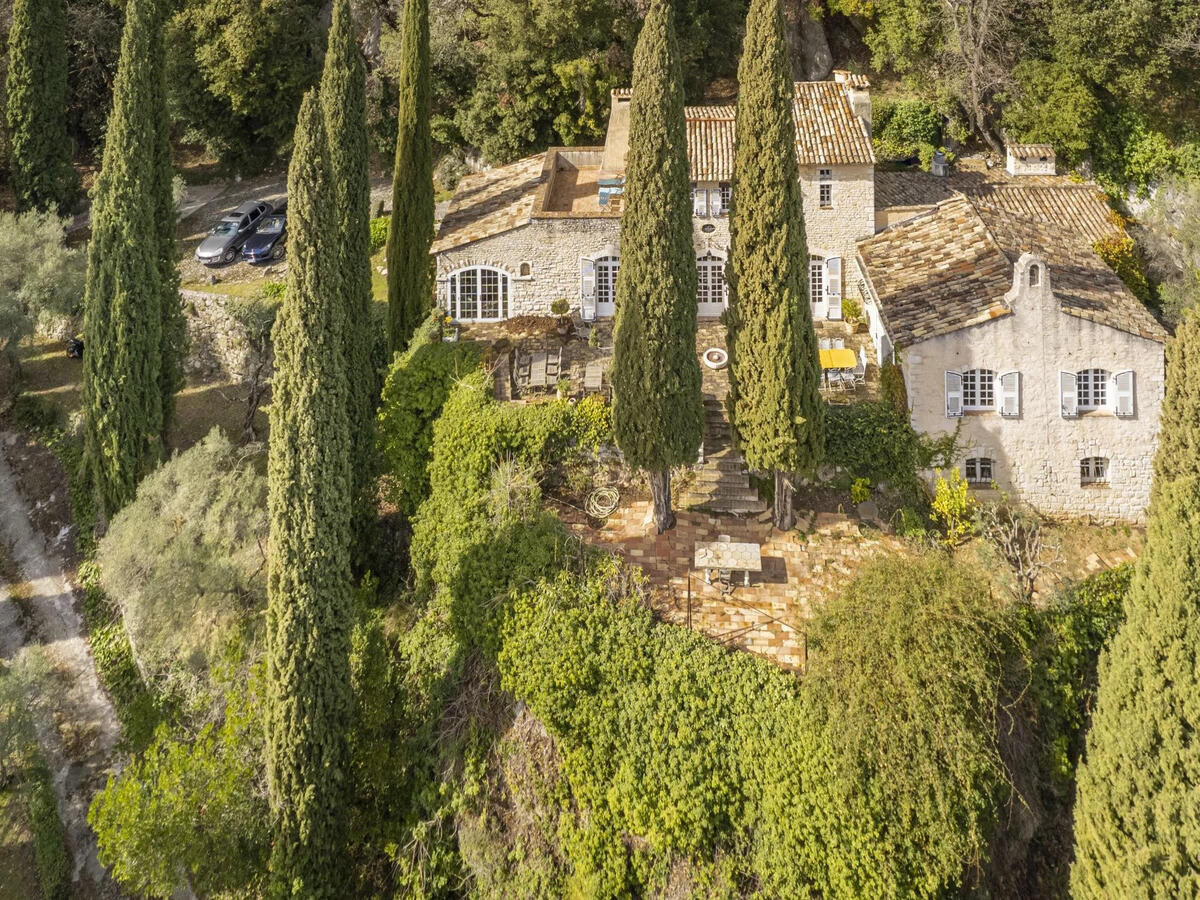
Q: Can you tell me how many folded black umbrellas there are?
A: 0